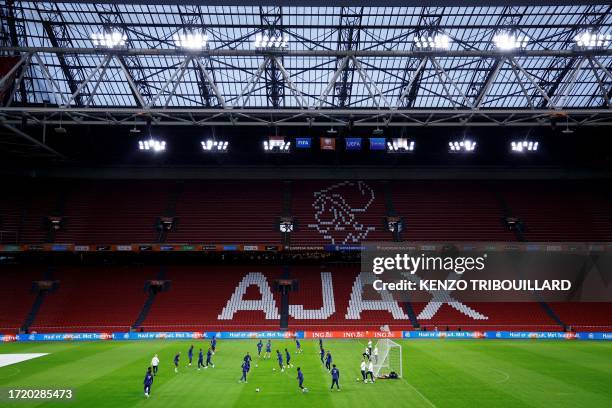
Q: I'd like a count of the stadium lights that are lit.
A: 12